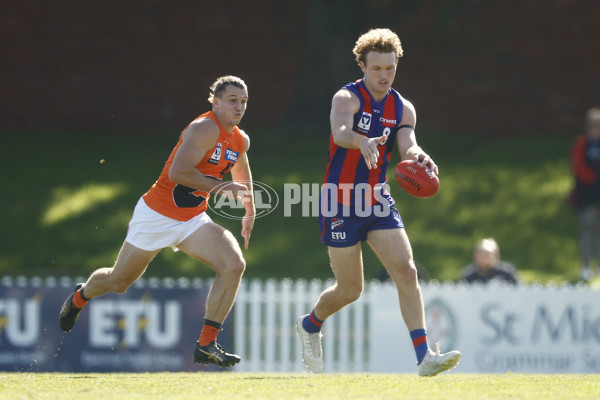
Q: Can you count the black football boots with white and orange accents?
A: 2